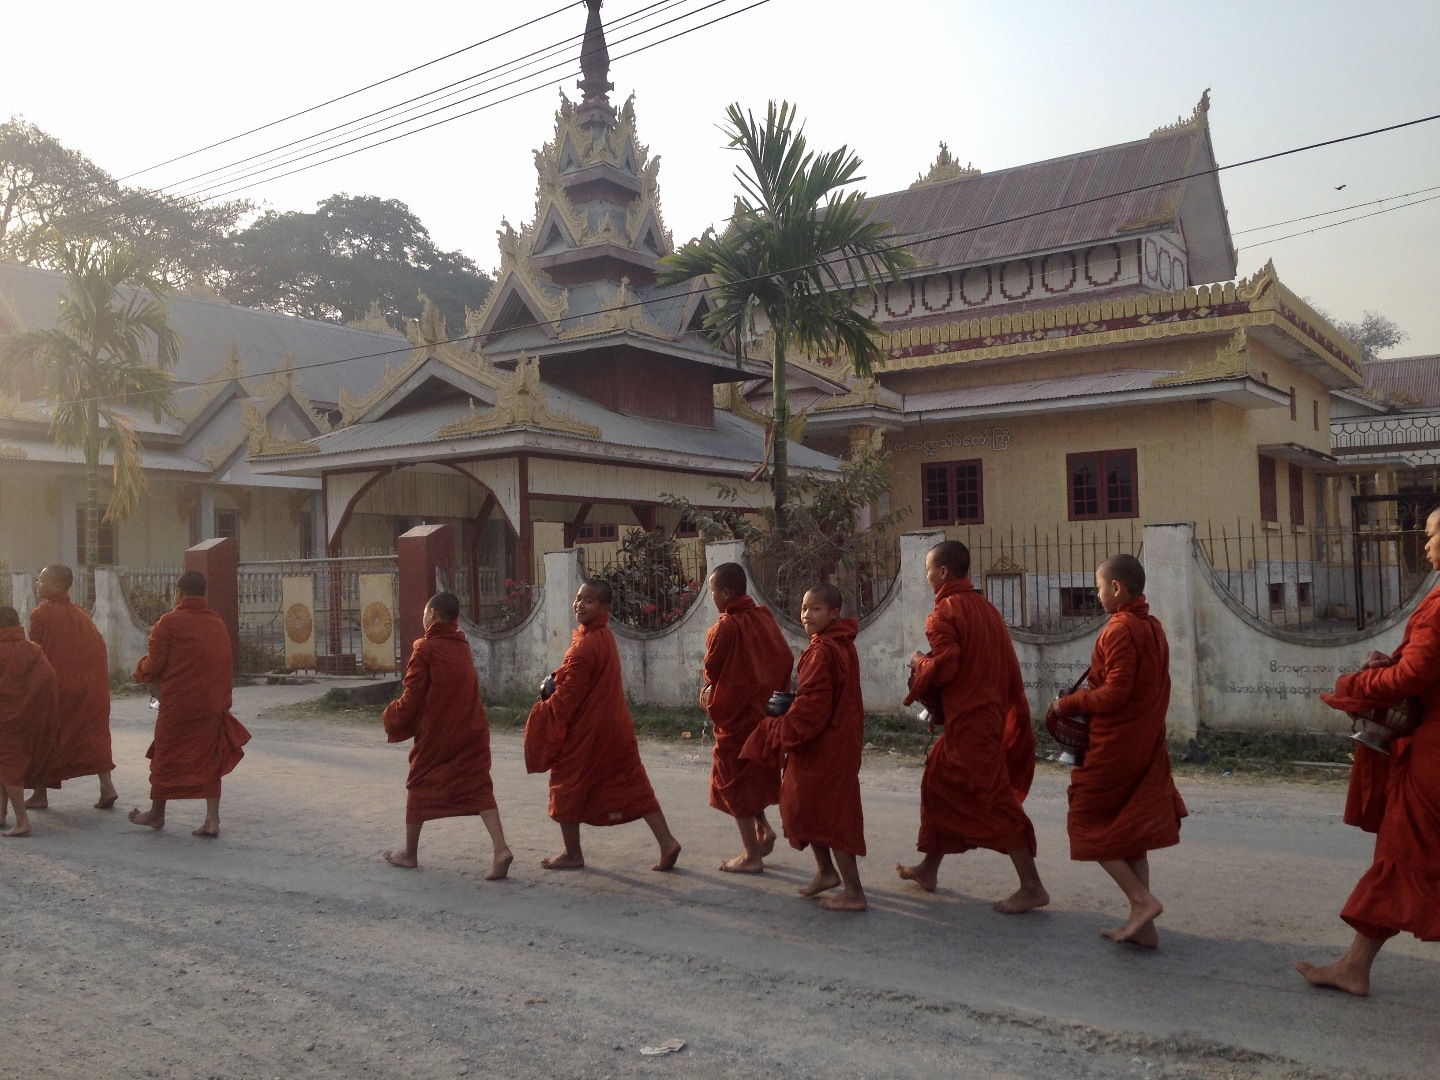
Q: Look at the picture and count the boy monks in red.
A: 10